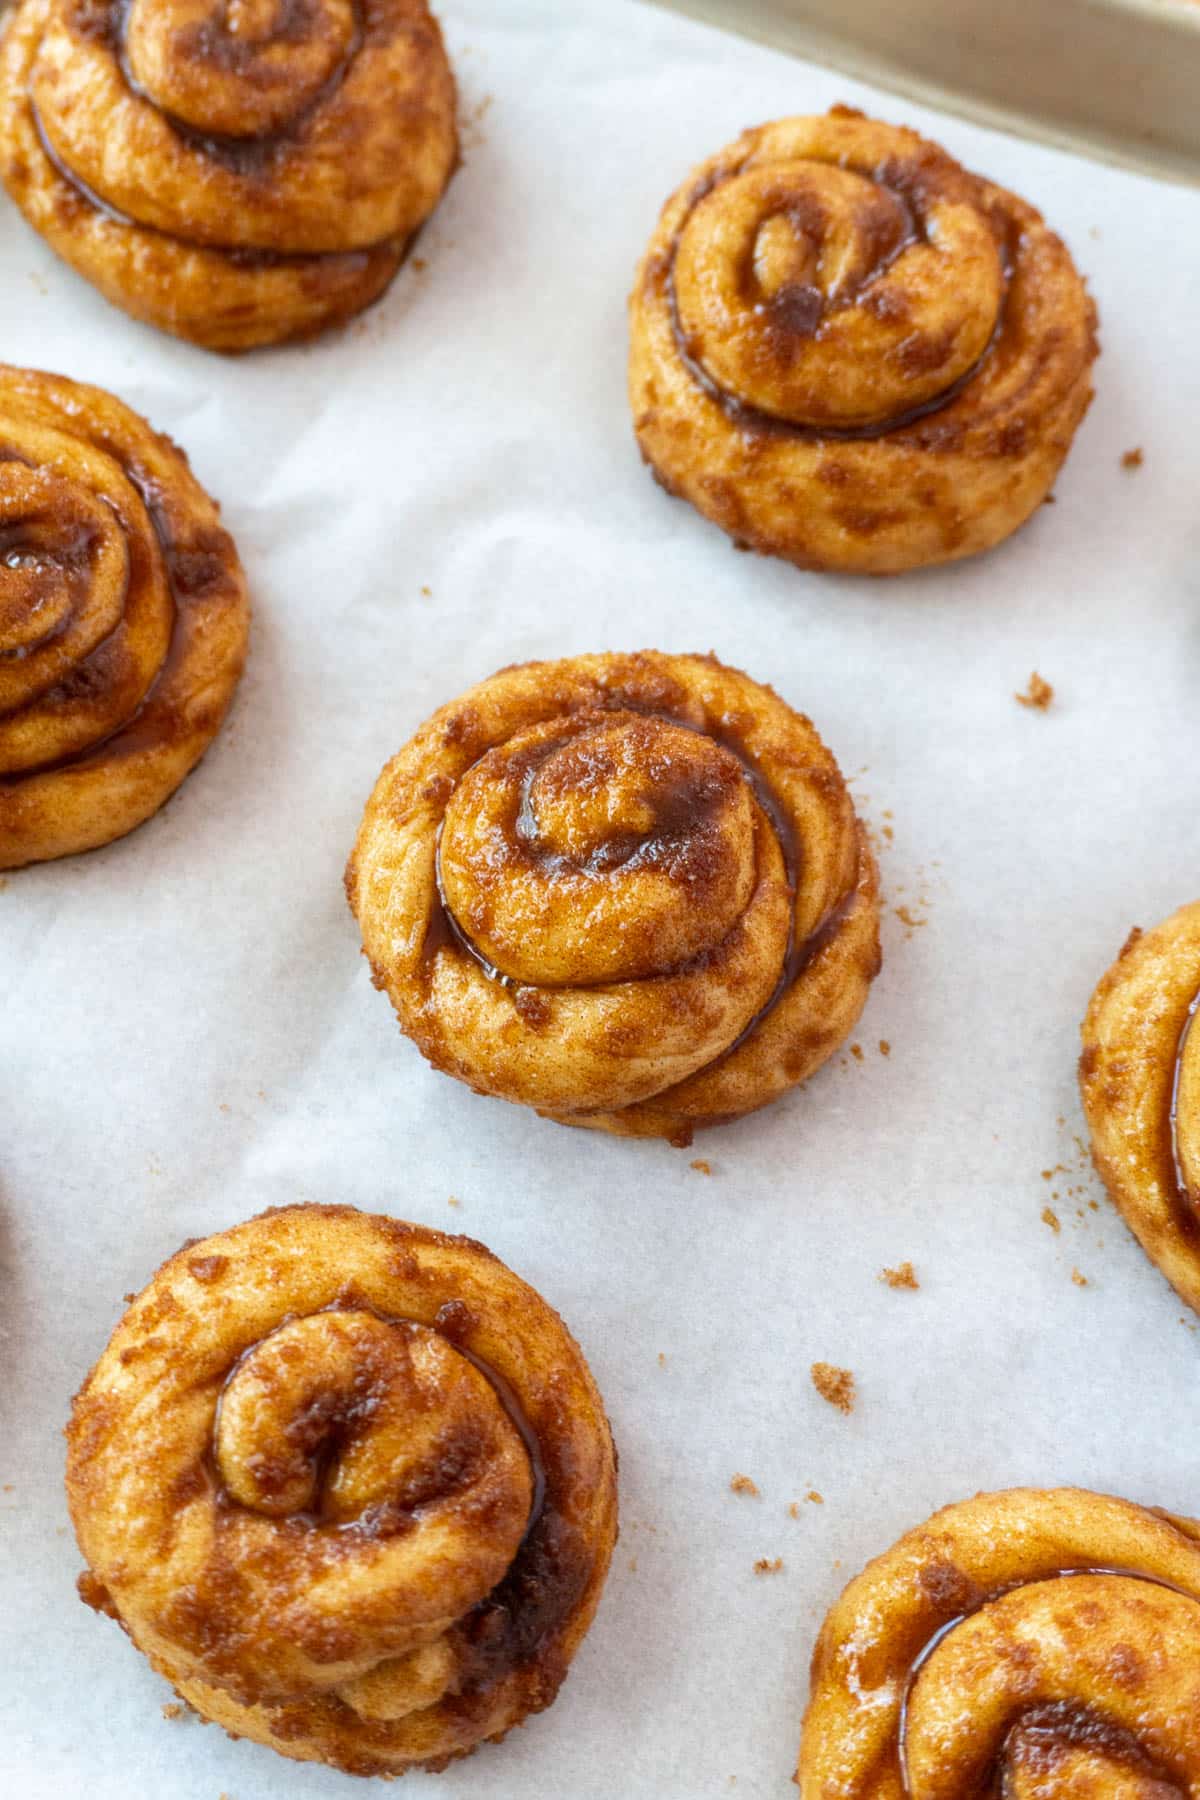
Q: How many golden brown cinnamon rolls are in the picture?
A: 7